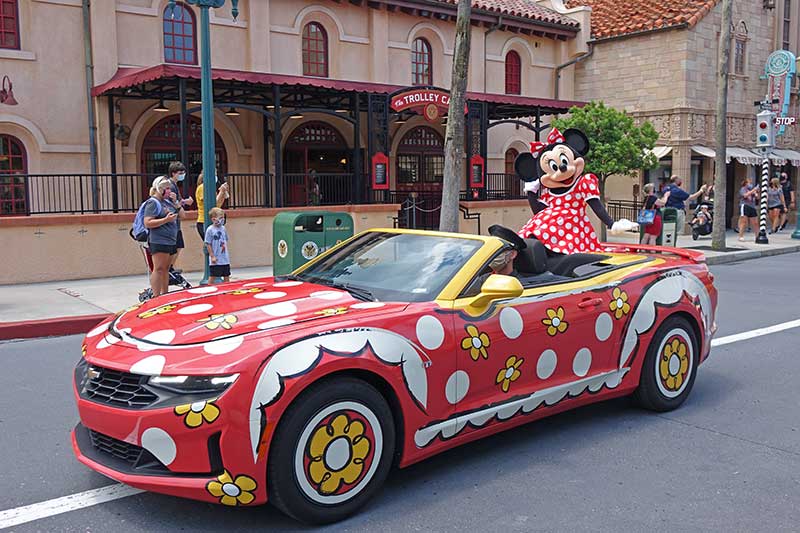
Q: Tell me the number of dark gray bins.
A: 0